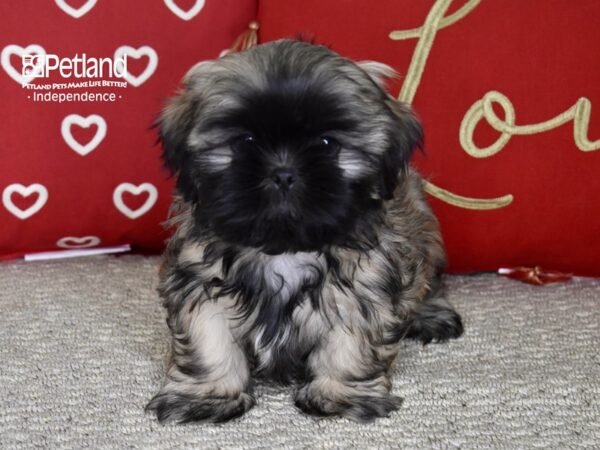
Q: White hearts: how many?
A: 8